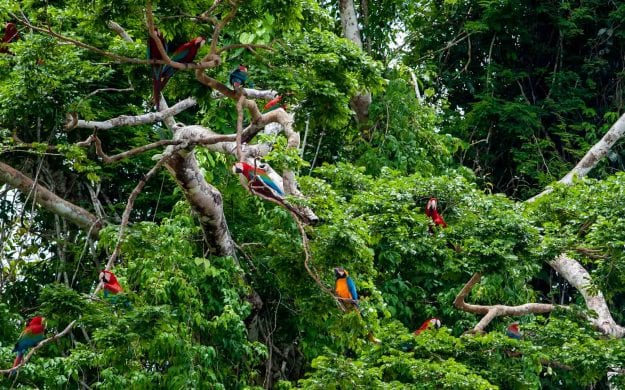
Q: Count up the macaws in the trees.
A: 12